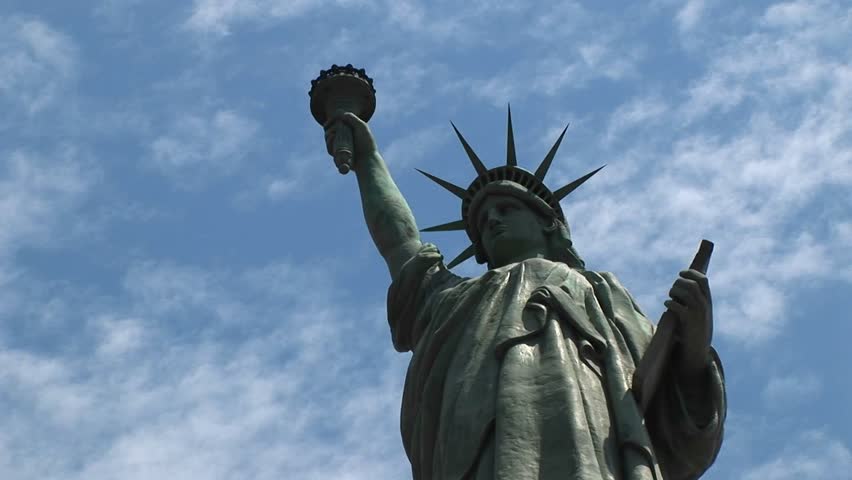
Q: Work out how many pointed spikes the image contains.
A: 7